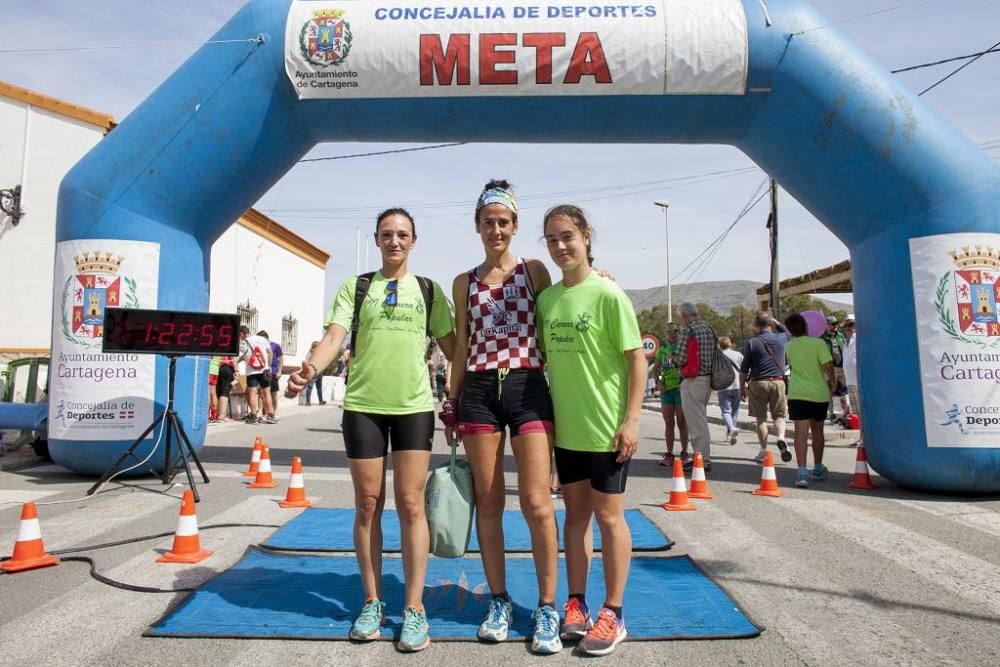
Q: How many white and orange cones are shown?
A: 9